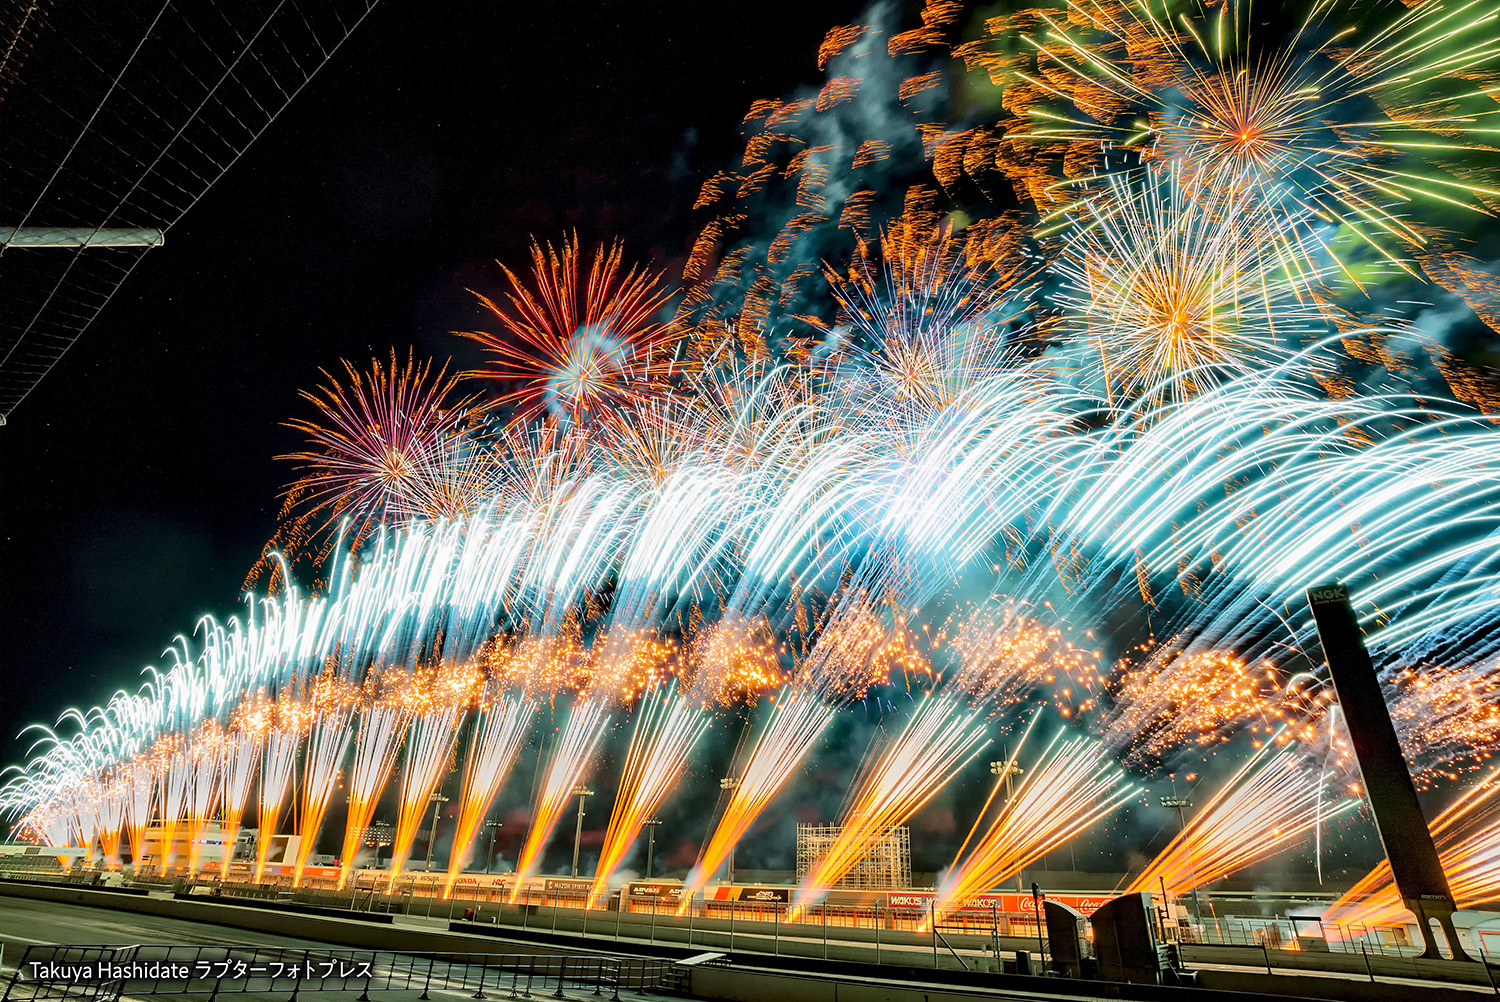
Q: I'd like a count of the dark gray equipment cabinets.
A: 2